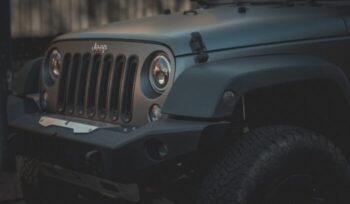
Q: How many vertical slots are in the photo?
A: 7